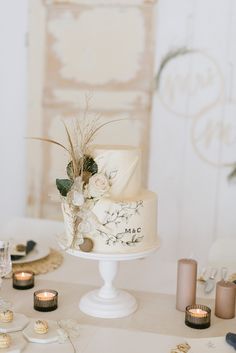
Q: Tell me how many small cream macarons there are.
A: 3